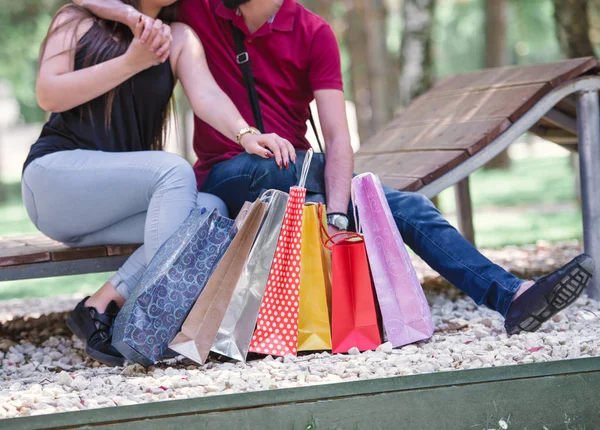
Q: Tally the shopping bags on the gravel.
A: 7